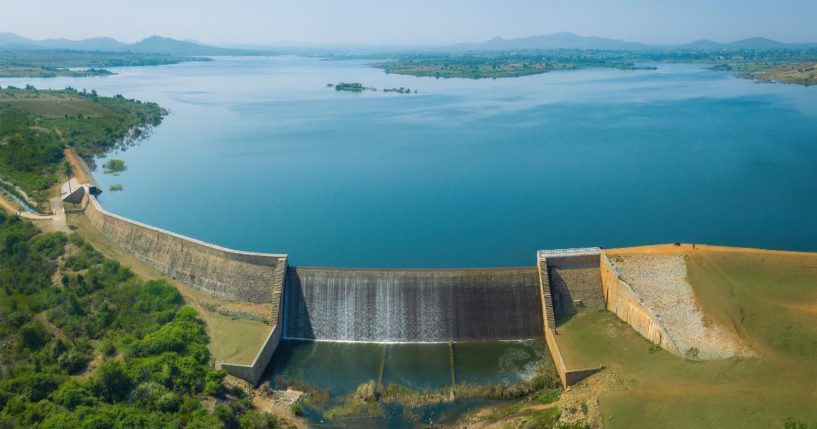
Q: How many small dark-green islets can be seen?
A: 2